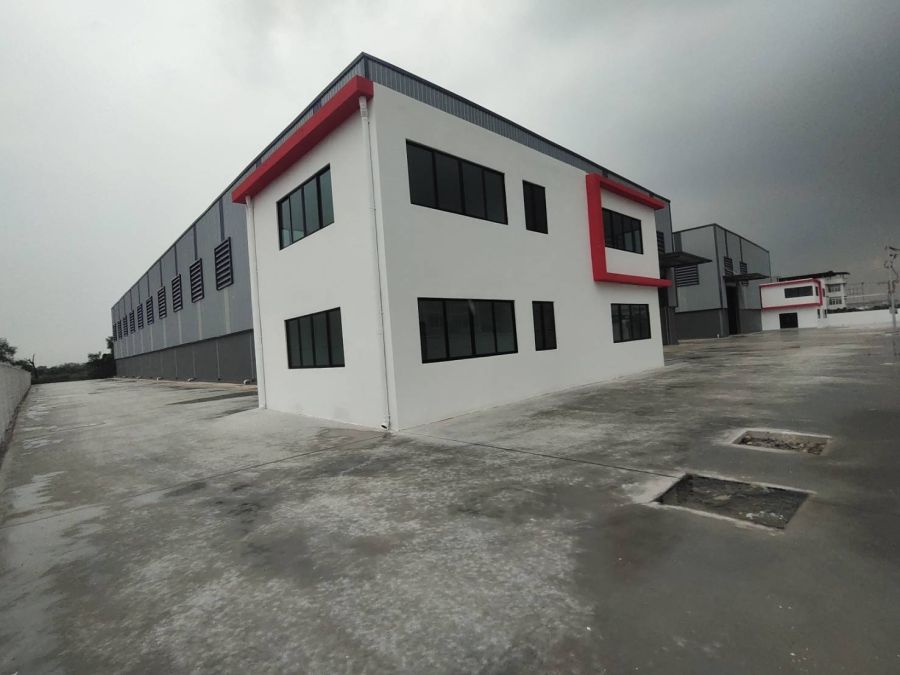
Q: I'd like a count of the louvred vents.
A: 14